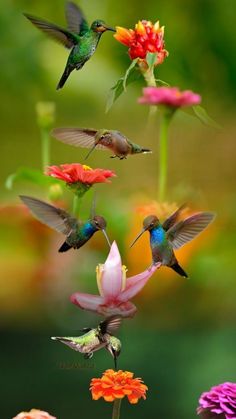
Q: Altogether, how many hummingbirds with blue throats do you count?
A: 2